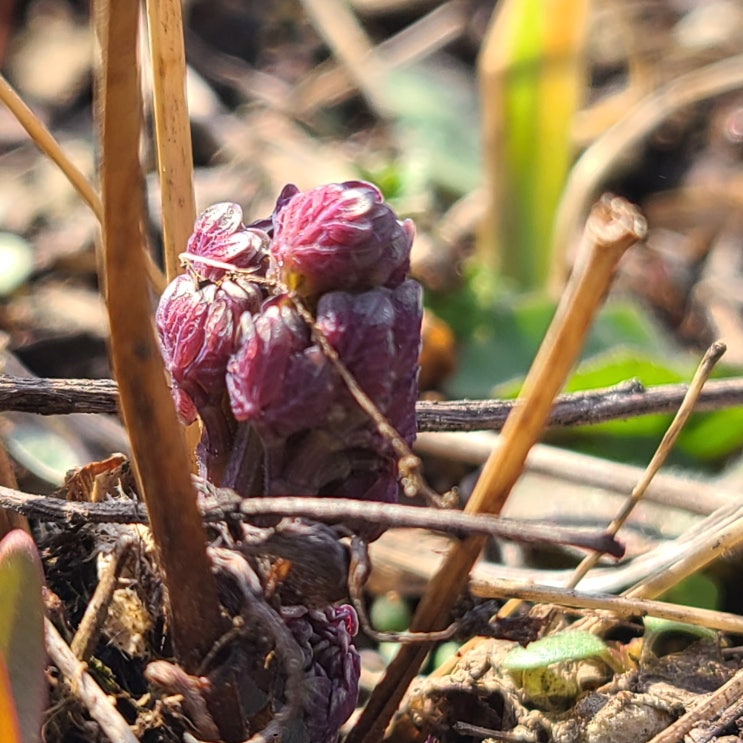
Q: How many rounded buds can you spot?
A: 5